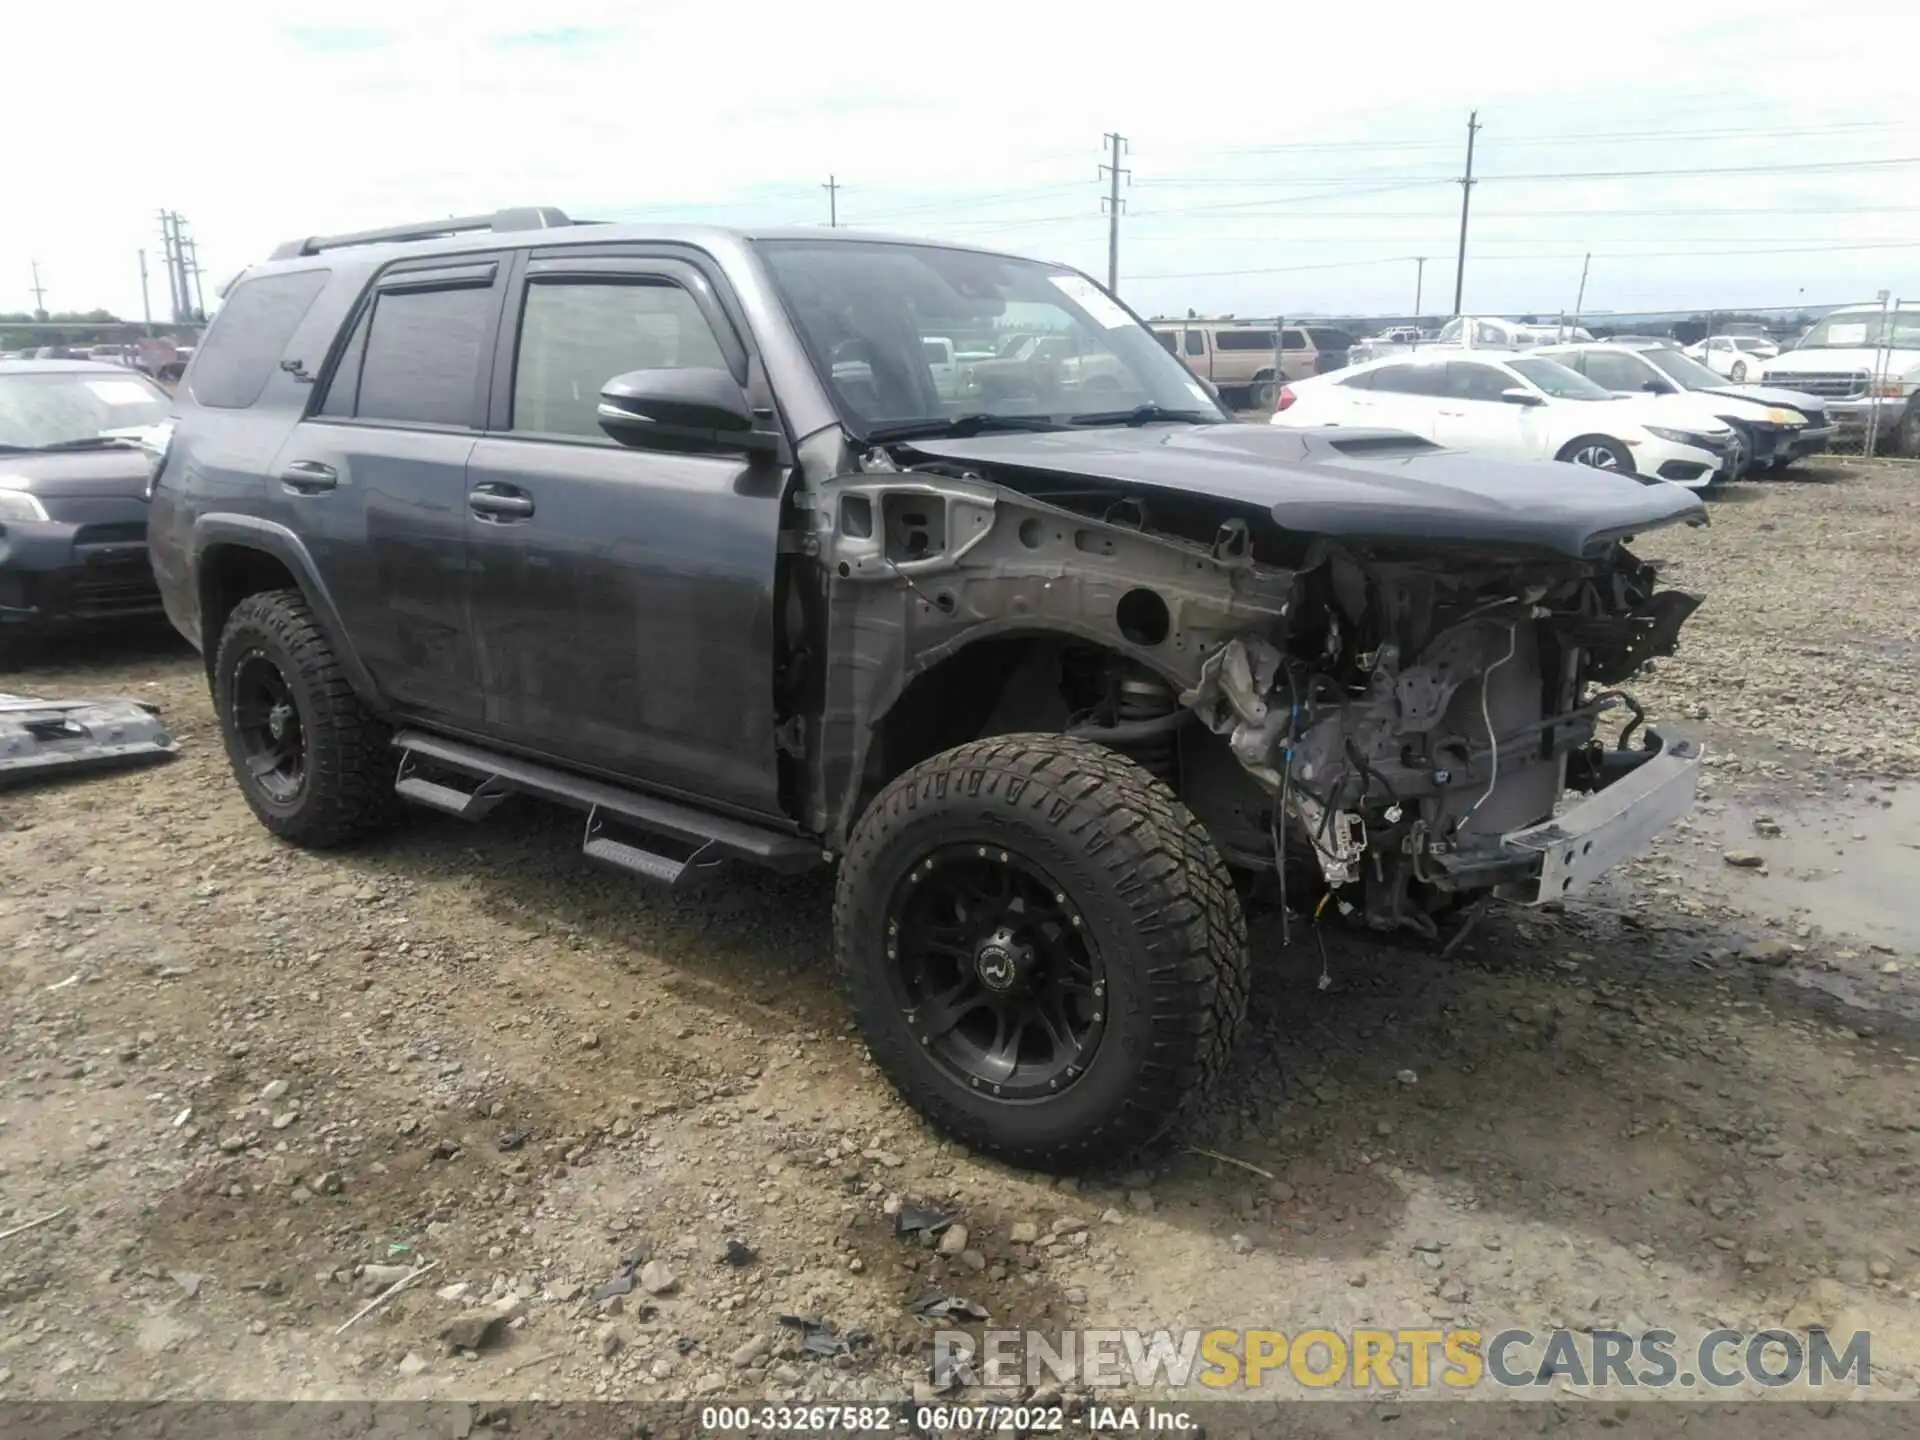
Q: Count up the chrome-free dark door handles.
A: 2